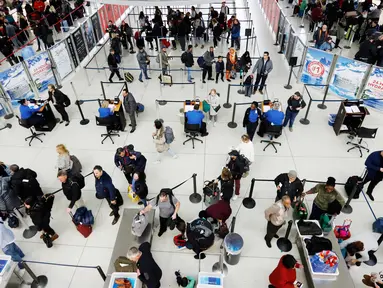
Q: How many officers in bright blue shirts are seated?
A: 4